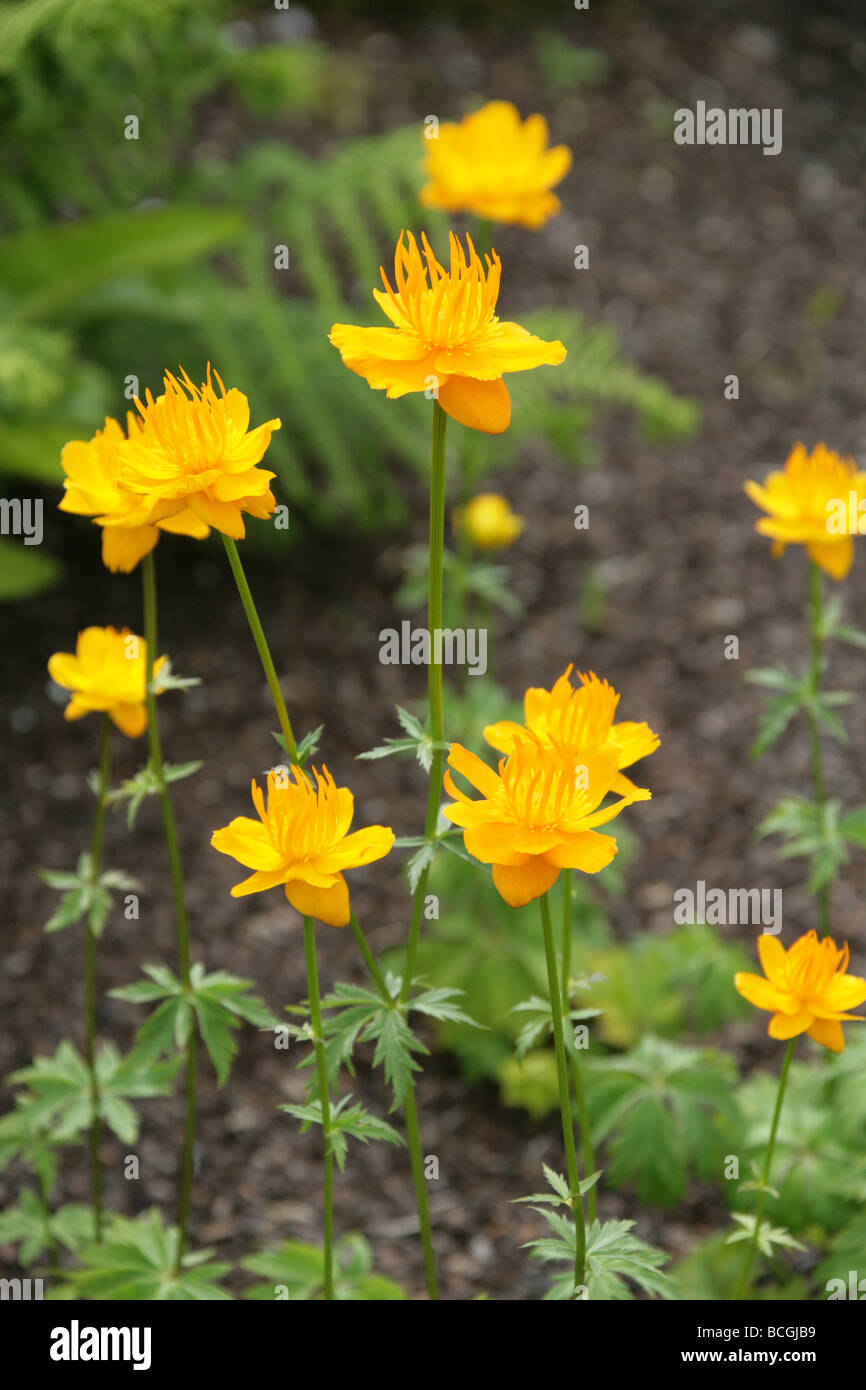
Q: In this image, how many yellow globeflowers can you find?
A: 11